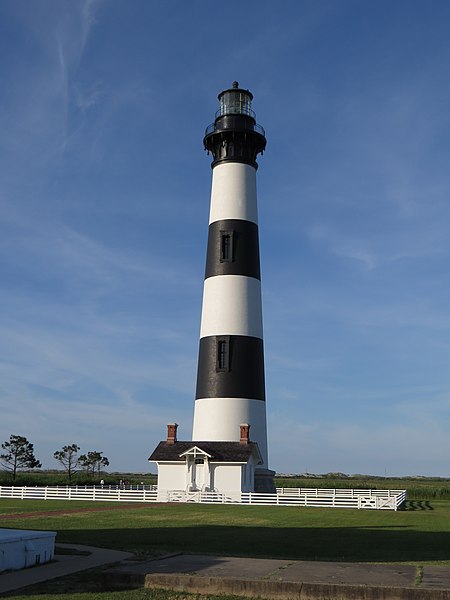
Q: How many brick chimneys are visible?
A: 2